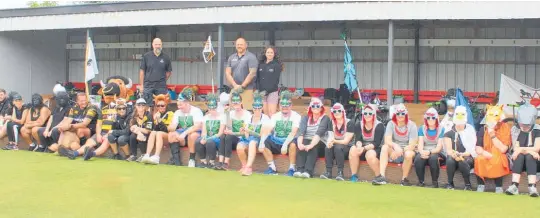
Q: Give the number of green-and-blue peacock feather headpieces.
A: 5